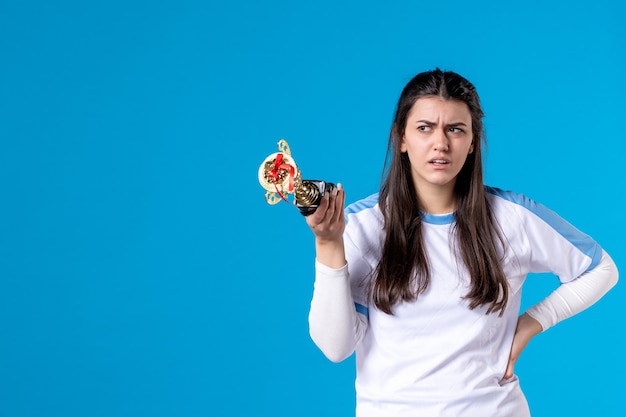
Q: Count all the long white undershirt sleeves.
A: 2